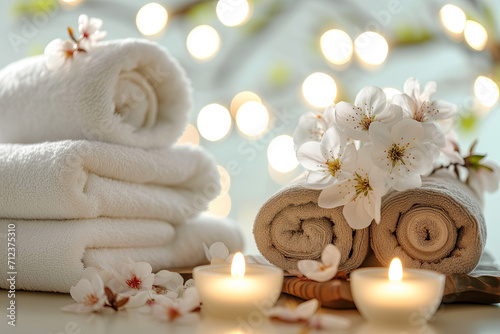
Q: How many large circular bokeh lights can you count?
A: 12